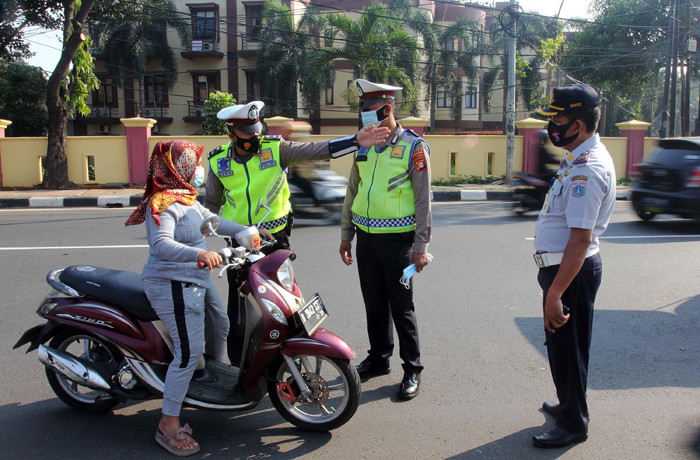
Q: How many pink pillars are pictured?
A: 6